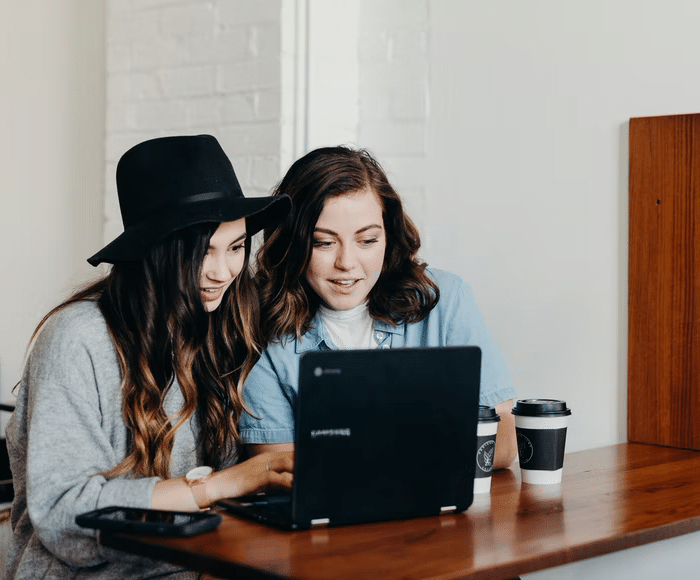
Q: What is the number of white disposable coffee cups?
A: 2